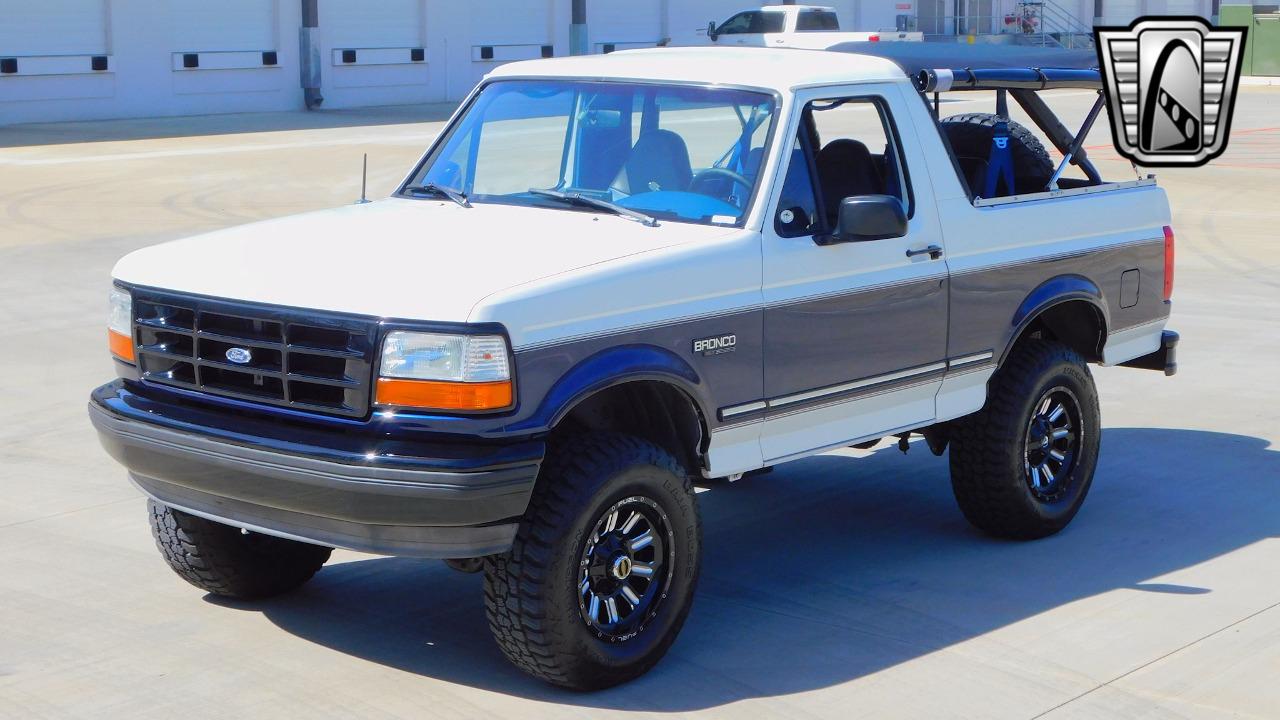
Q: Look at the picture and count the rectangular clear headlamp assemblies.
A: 2